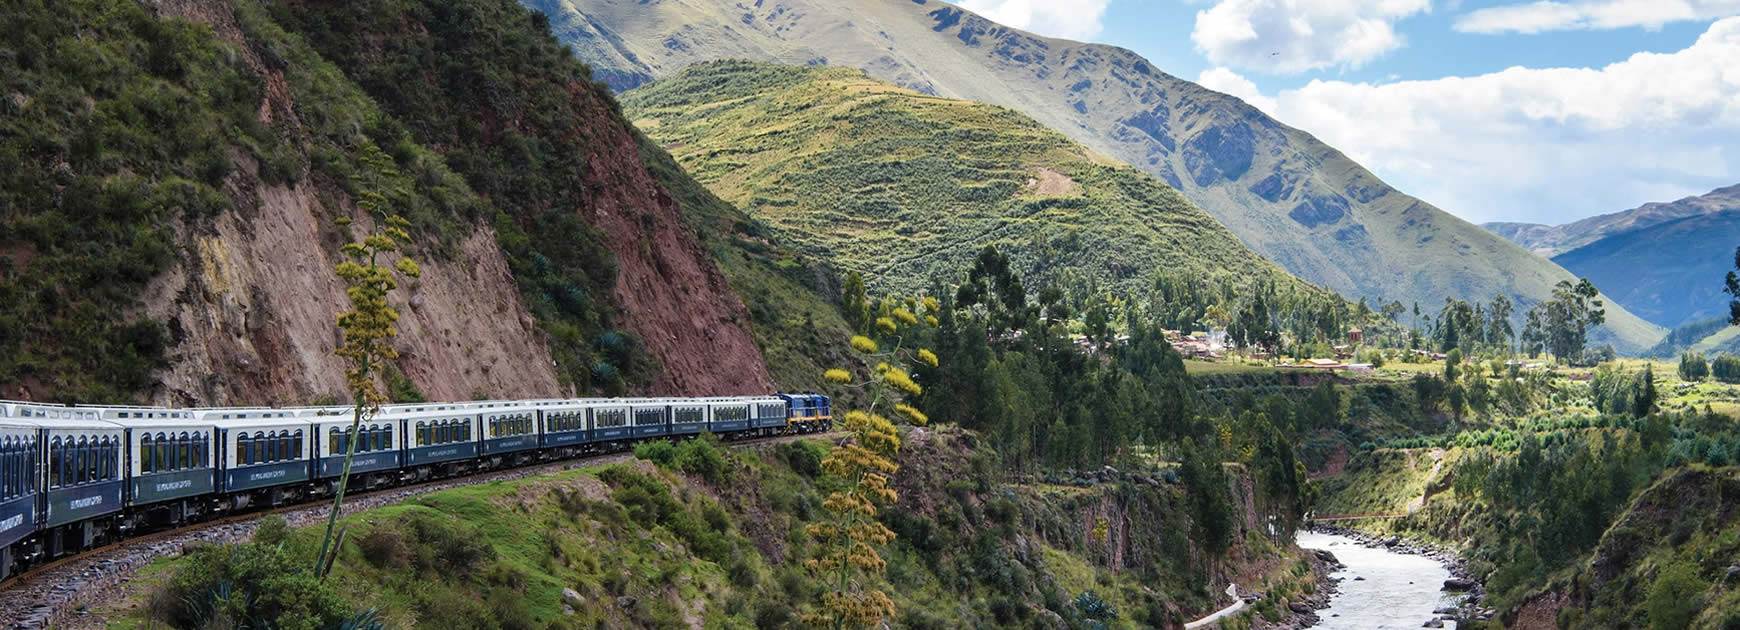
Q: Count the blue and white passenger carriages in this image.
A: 13